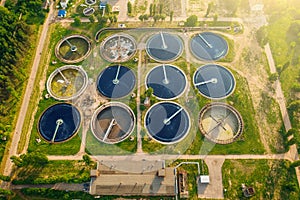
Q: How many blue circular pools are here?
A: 7